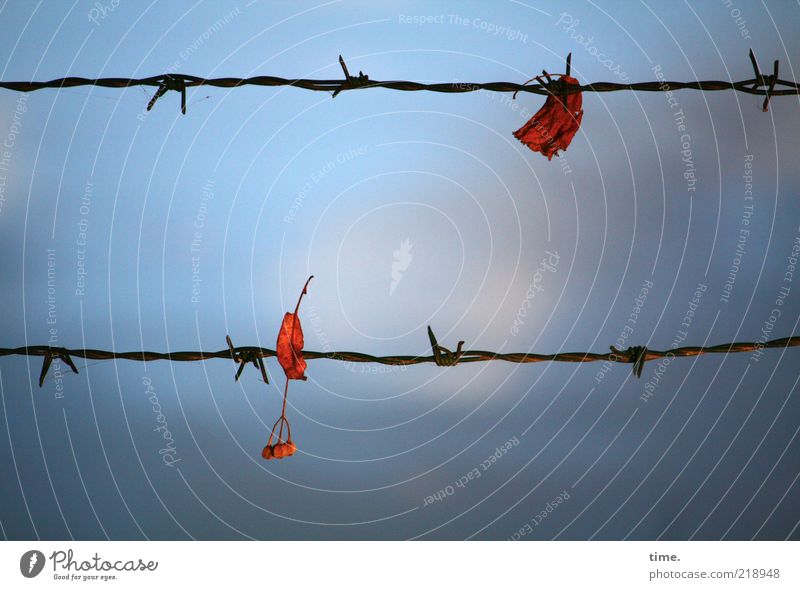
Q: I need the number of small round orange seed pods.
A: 3